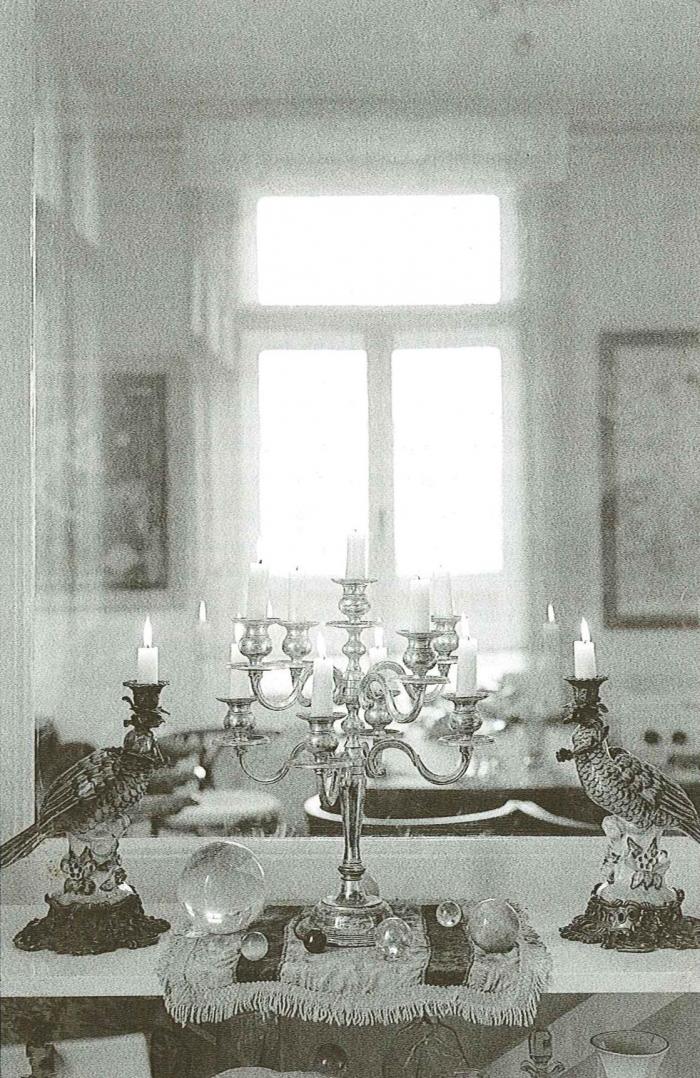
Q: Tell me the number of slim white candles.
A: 11